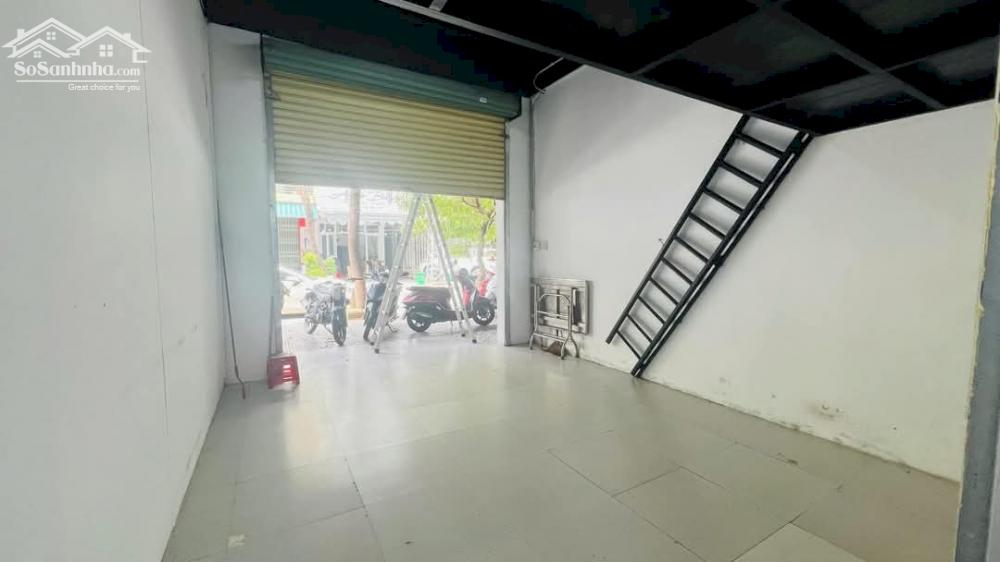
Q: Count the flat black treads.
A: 10